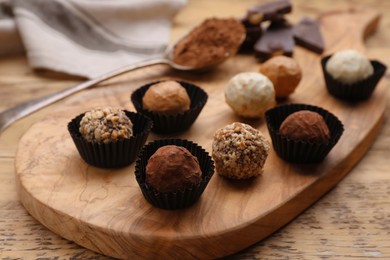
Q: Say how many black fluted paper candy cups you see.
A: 5